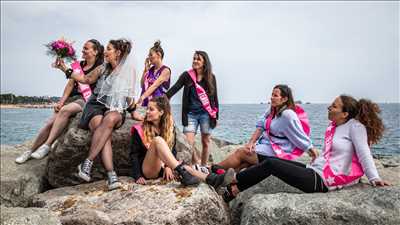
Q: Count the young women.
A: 7